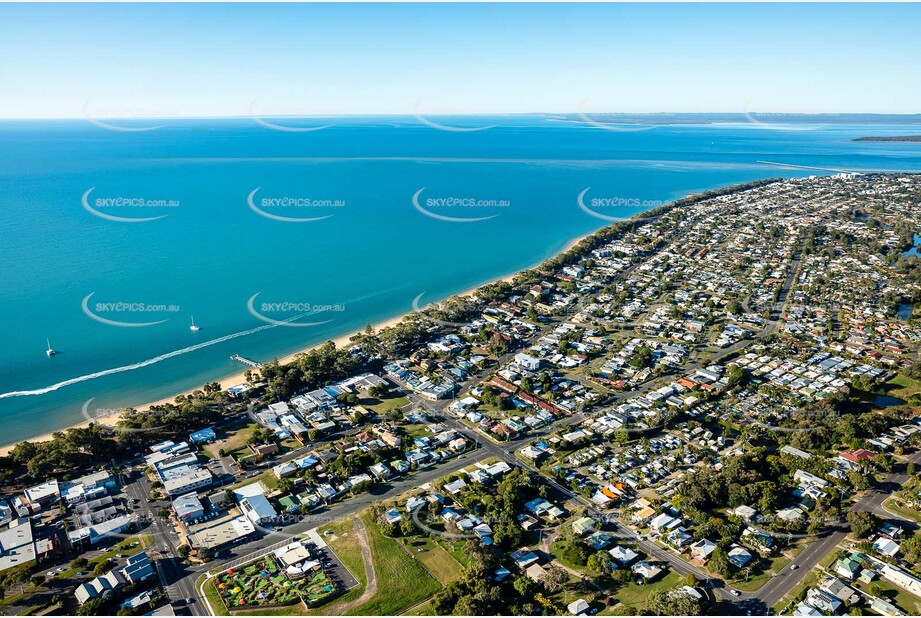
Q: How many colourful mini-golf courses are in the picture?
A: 1